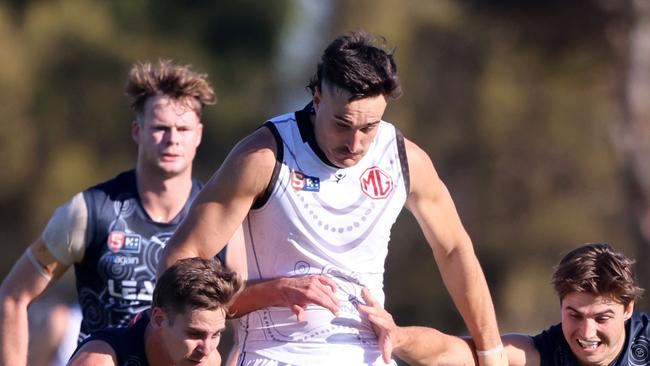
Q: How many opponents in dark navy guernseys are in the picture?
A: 3